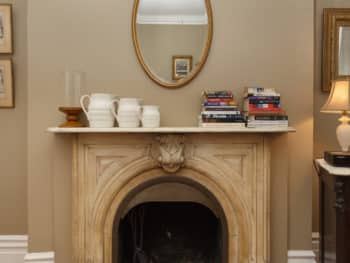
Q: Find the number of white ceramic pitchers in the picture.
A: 3